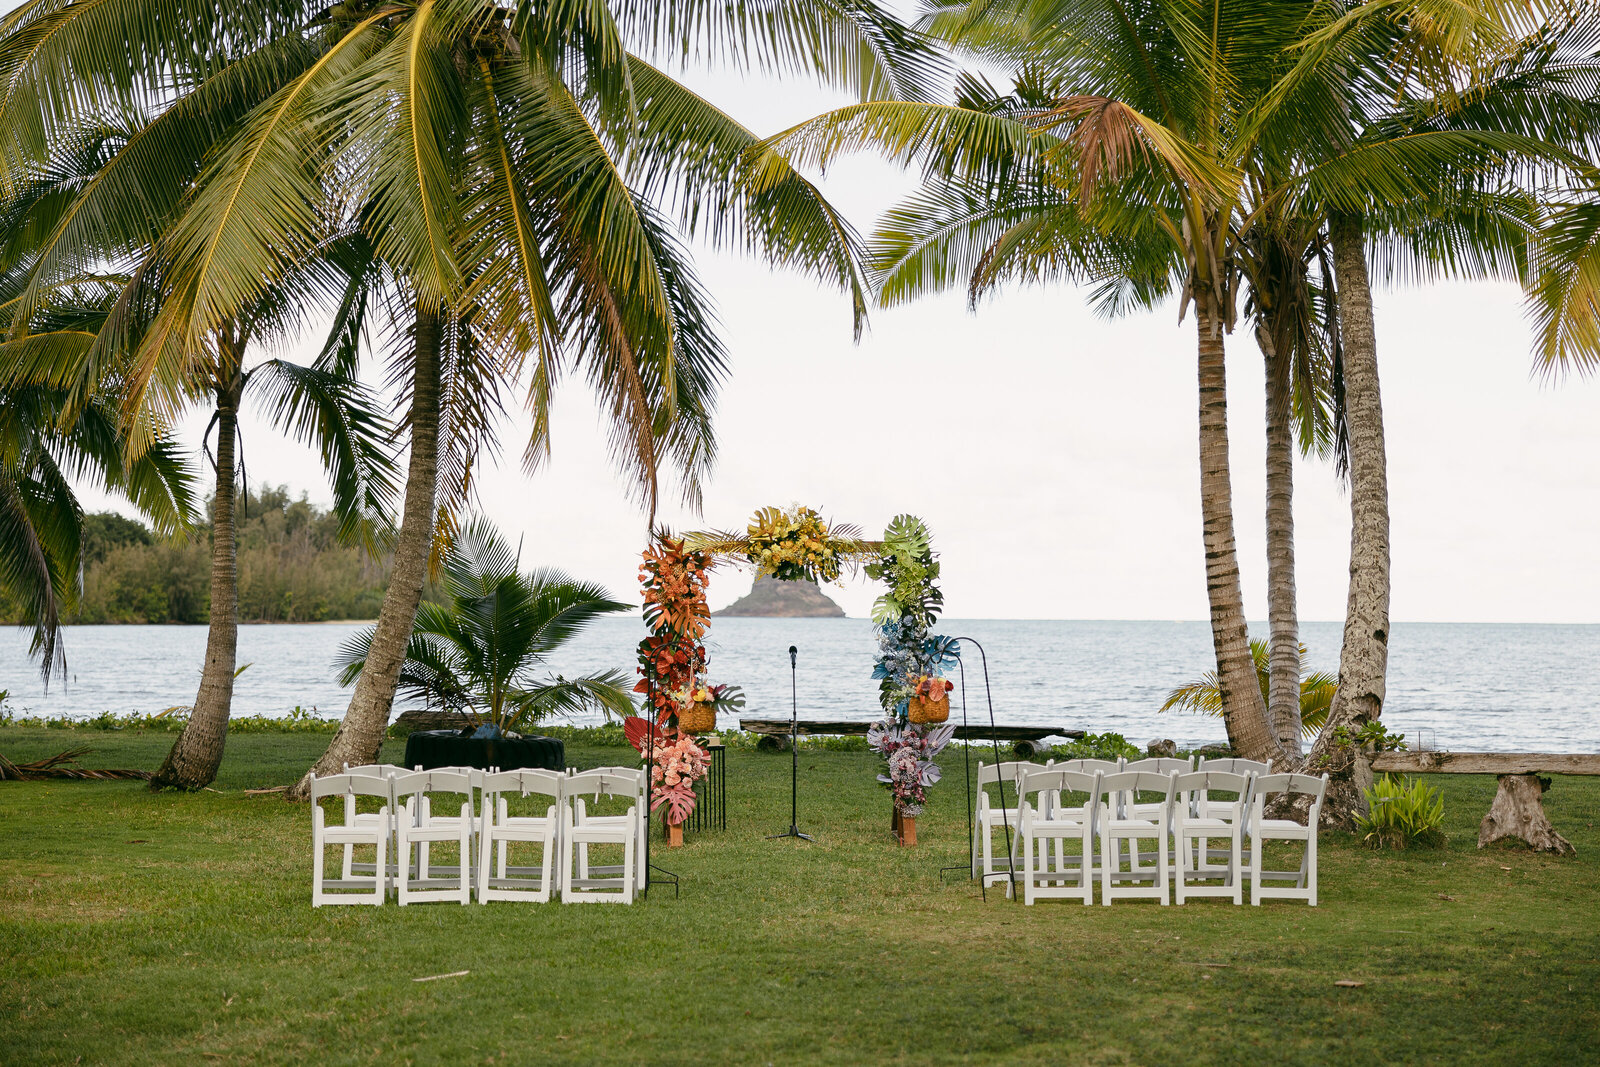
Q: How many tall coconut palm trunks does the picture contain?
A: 5